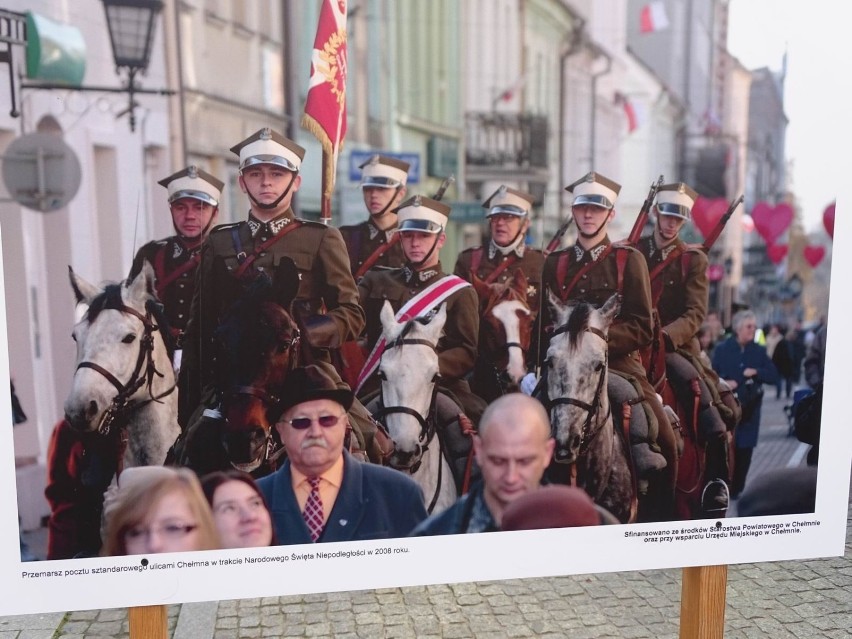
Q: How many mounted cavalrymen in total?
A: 7